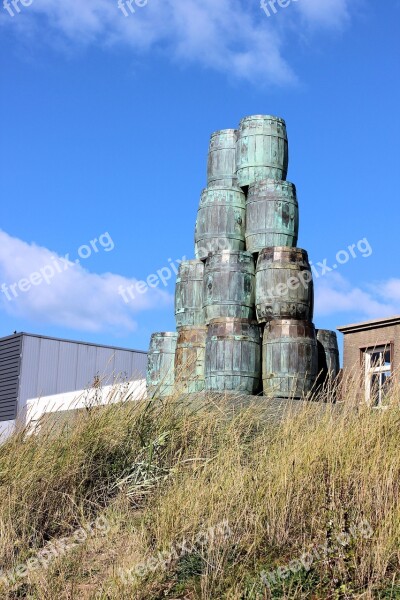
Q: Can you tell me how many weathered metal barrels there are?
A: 12